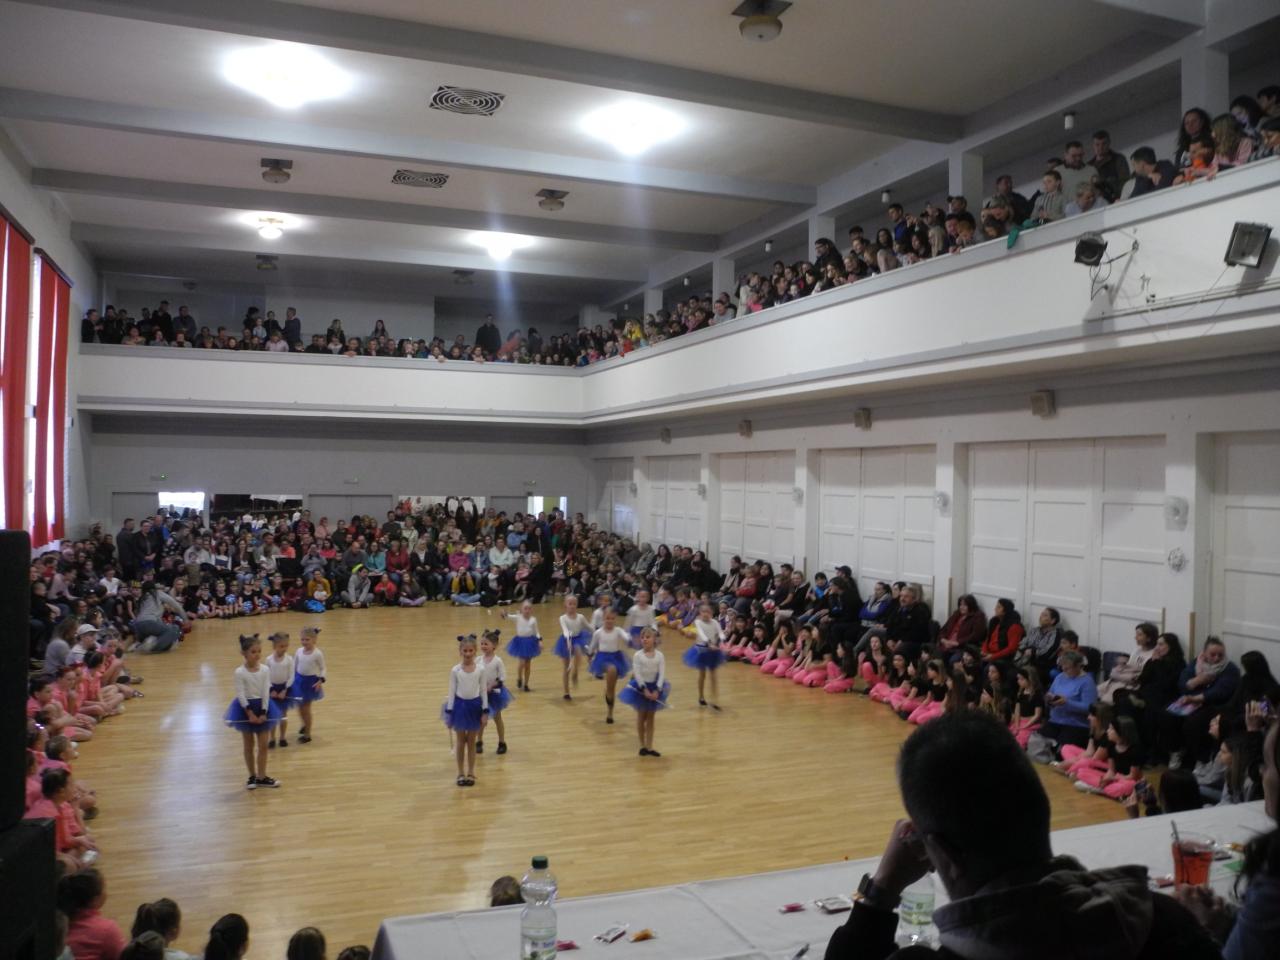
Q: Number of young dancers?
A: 12